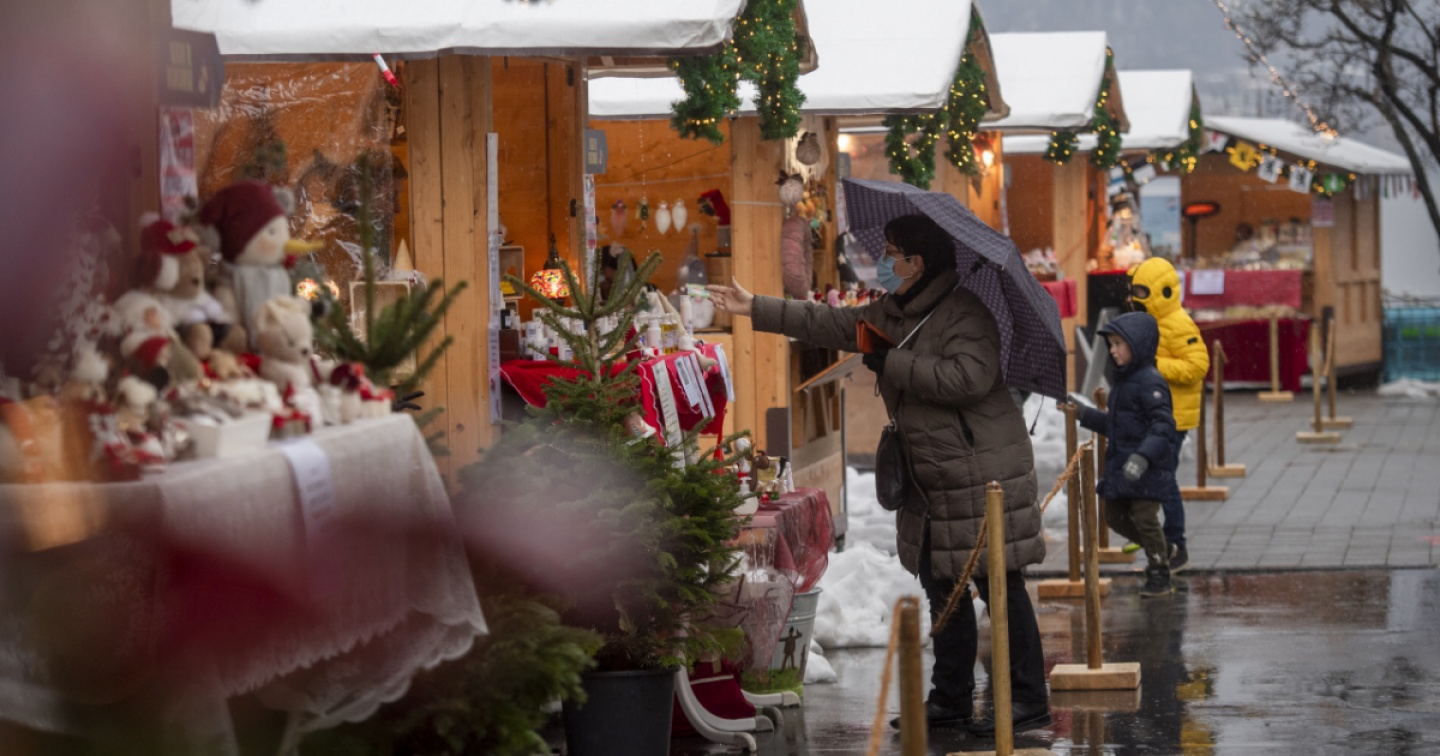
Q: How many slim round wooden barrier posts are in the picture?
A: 10